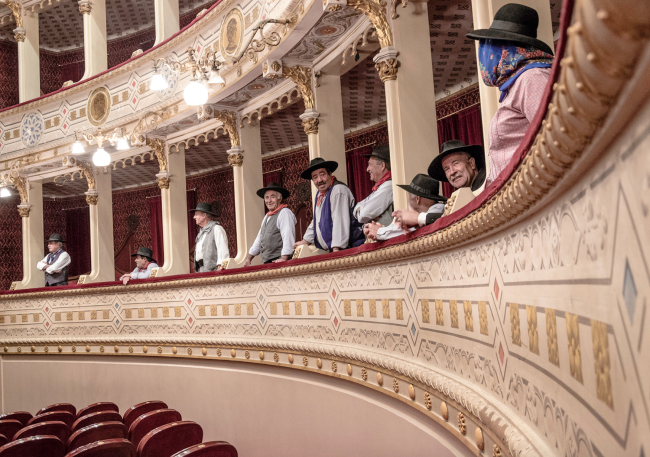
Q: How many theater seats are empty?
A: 15